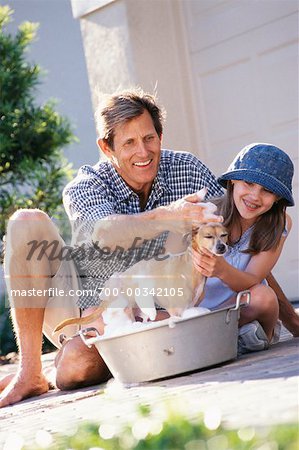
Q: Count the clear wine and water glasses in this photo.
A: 0